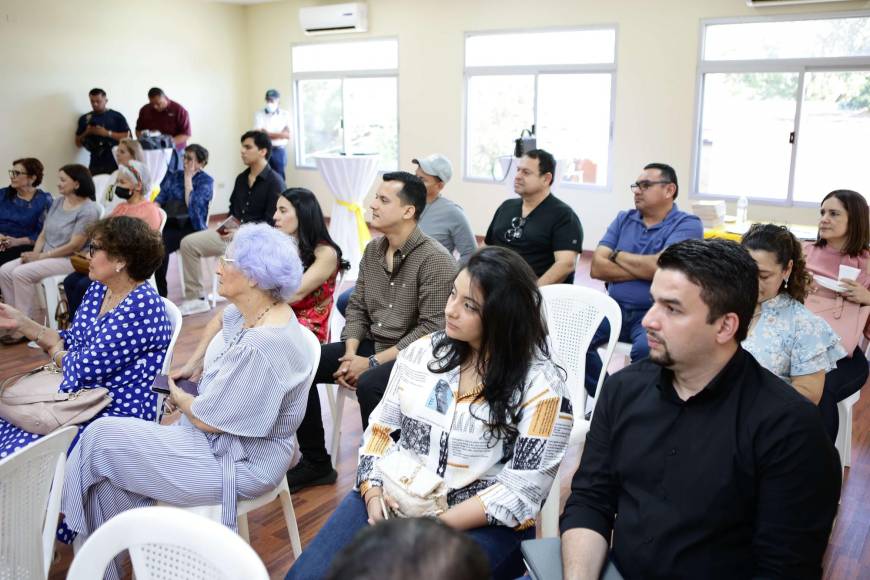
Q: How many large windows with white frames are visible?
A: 3